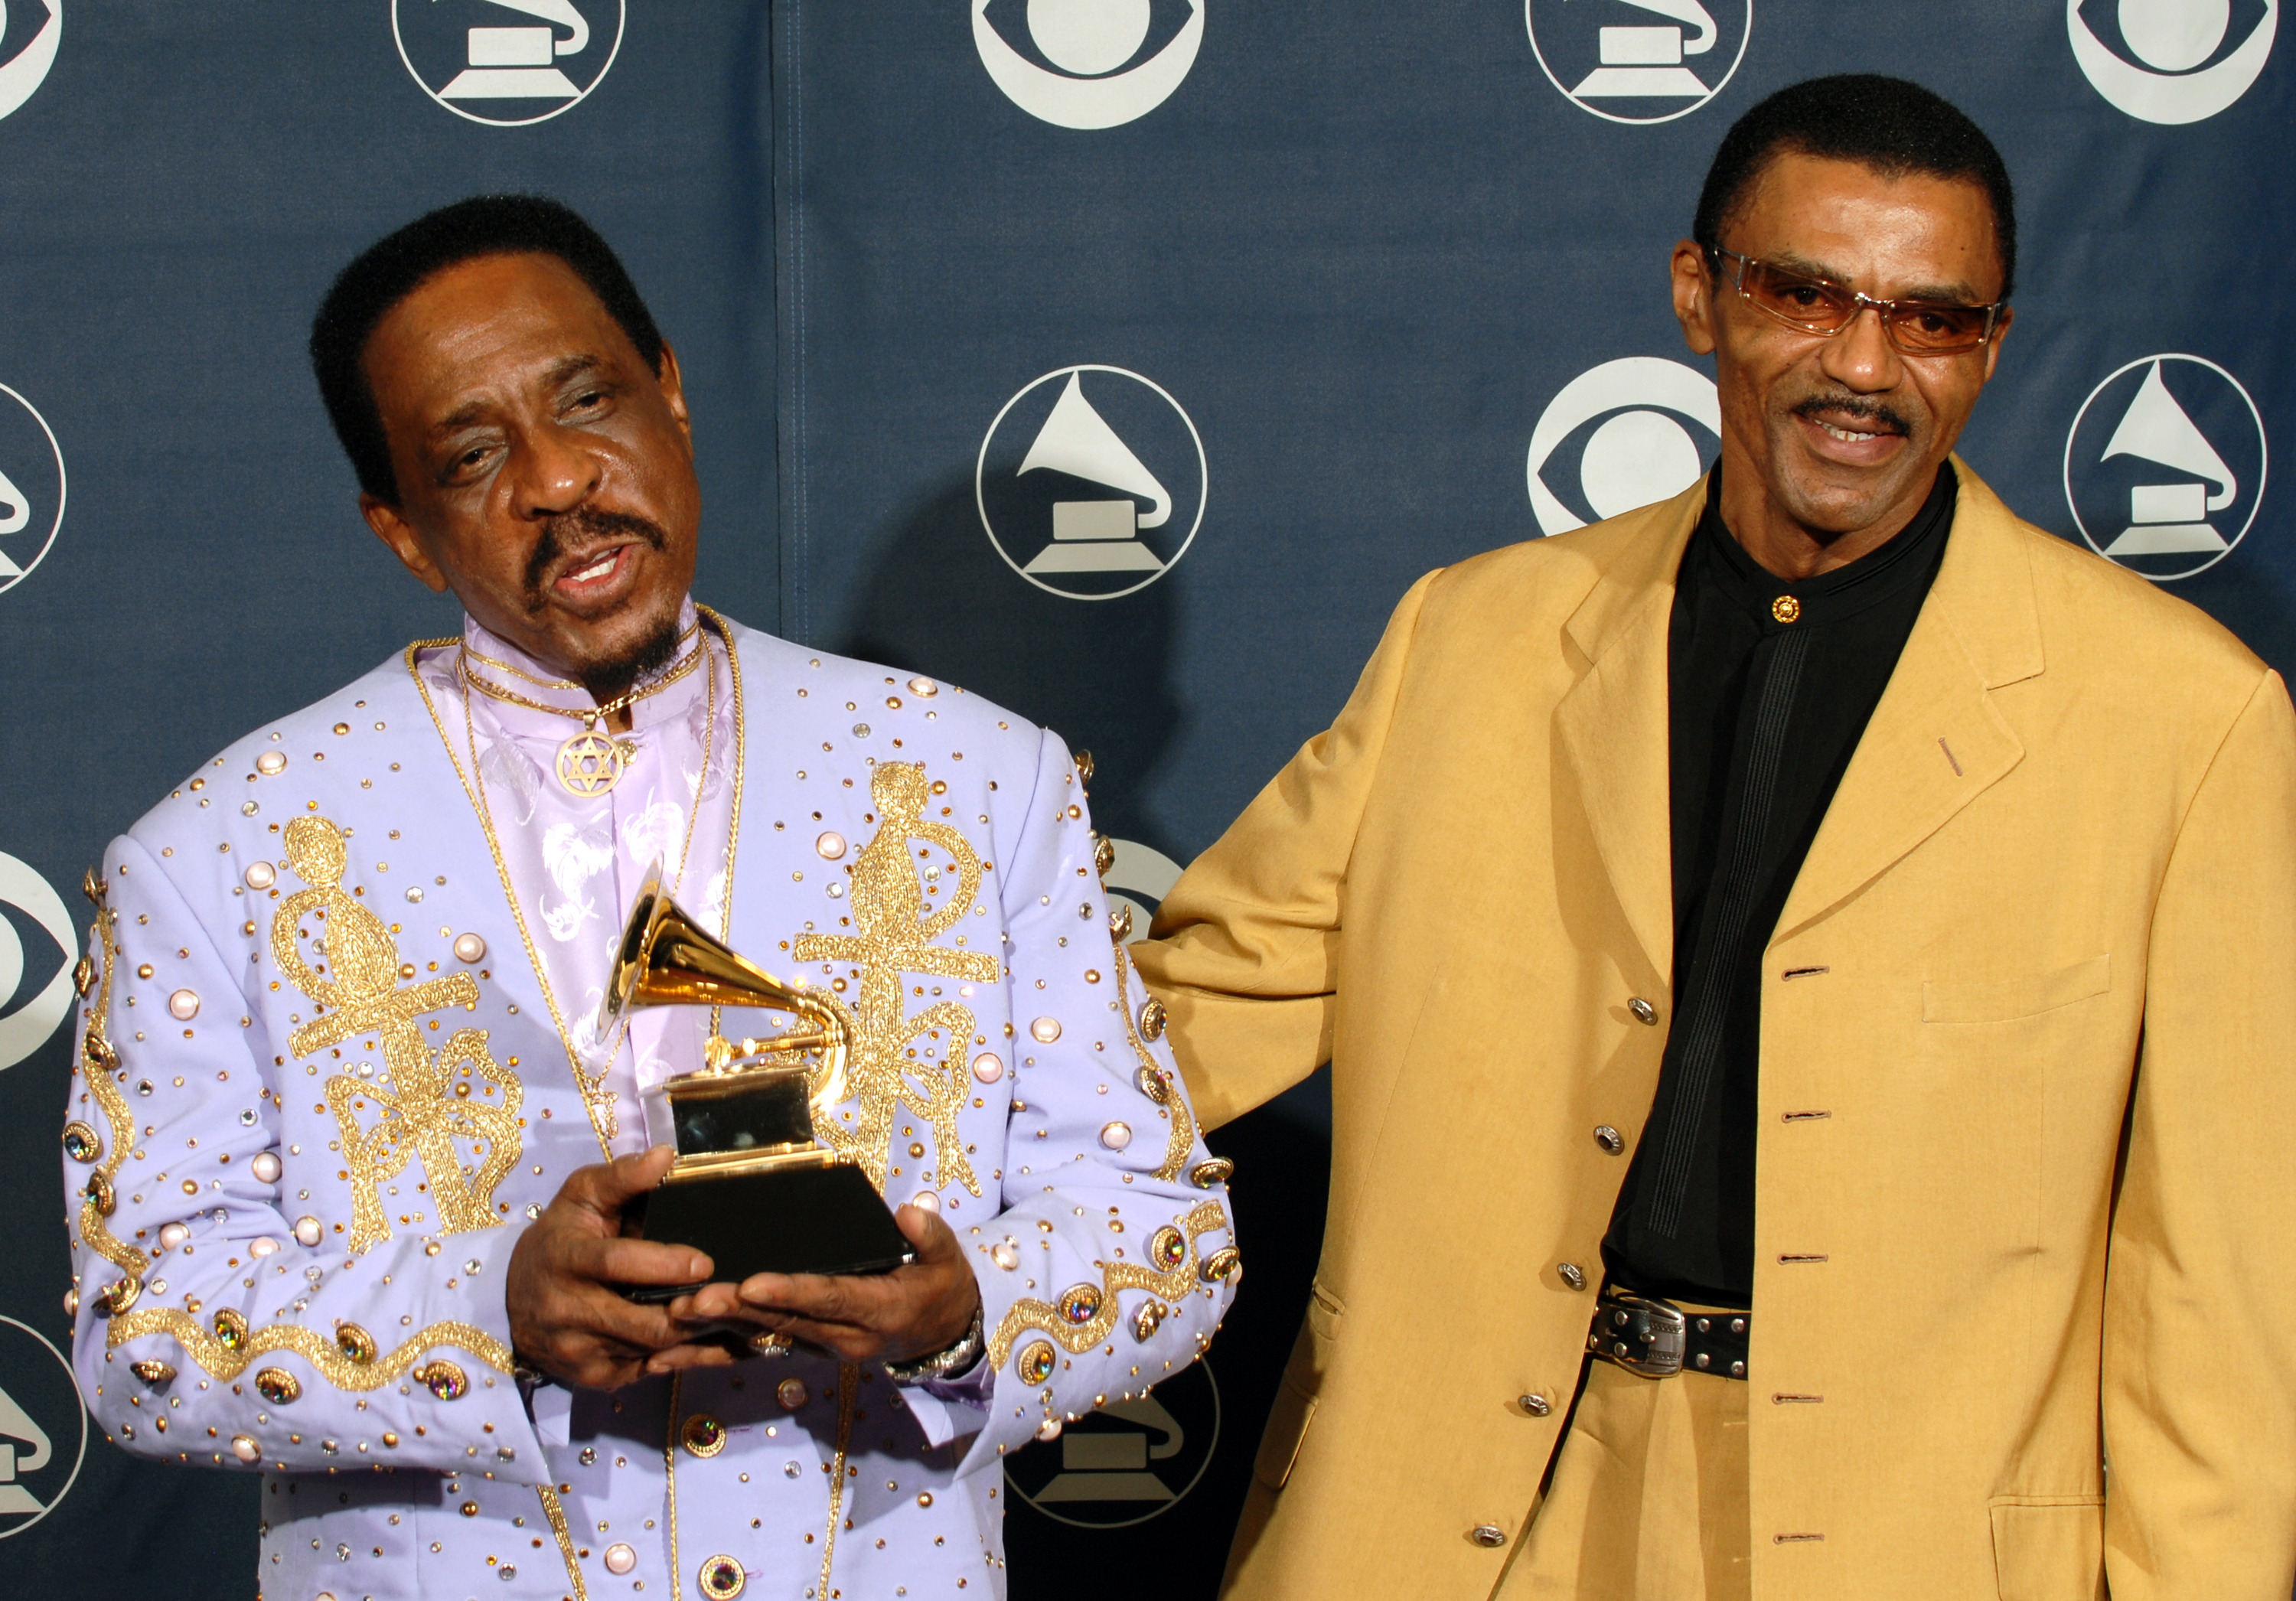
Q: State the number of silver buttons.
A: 5